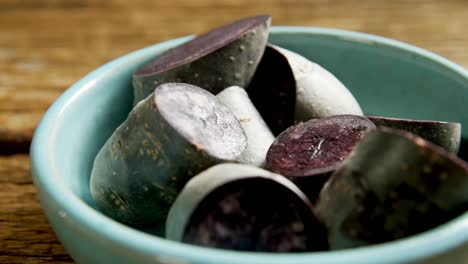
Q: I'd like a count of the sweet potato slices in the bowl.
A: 8